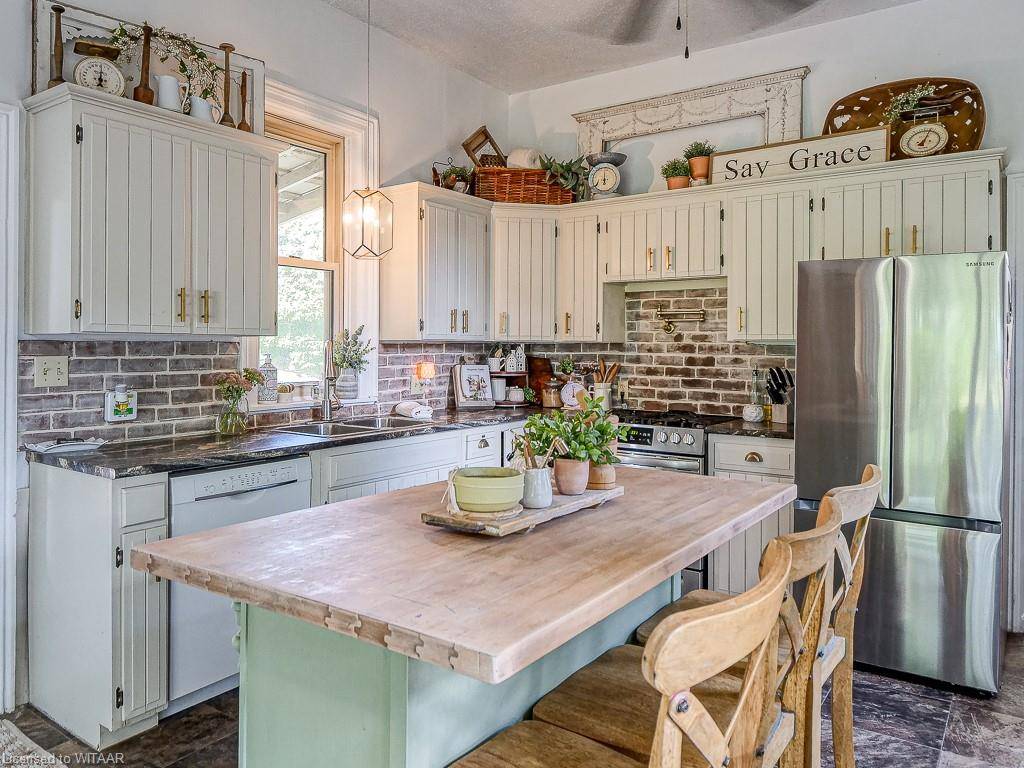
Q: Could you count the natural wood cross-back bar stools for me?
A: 3